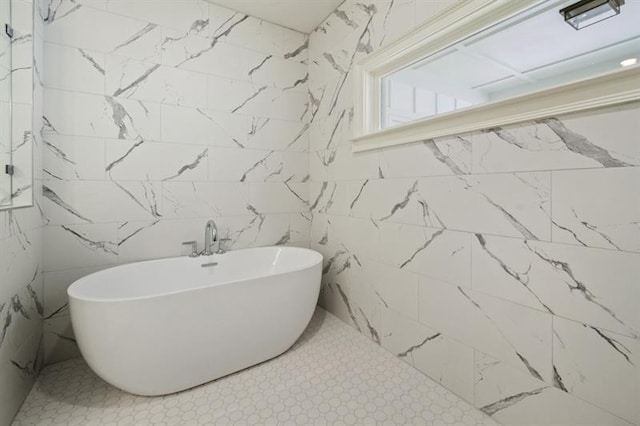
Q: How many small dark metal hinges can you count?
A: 2